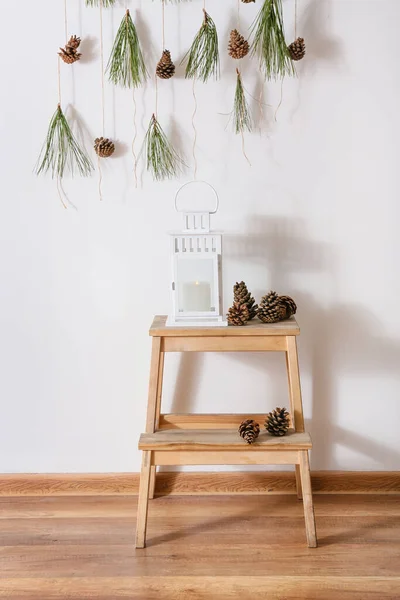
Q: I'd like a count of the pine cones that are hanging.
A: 5